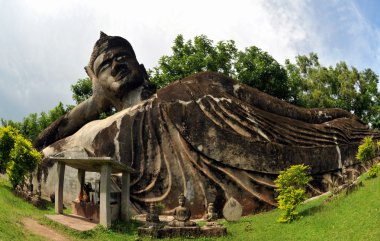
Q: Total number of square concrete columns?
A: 4